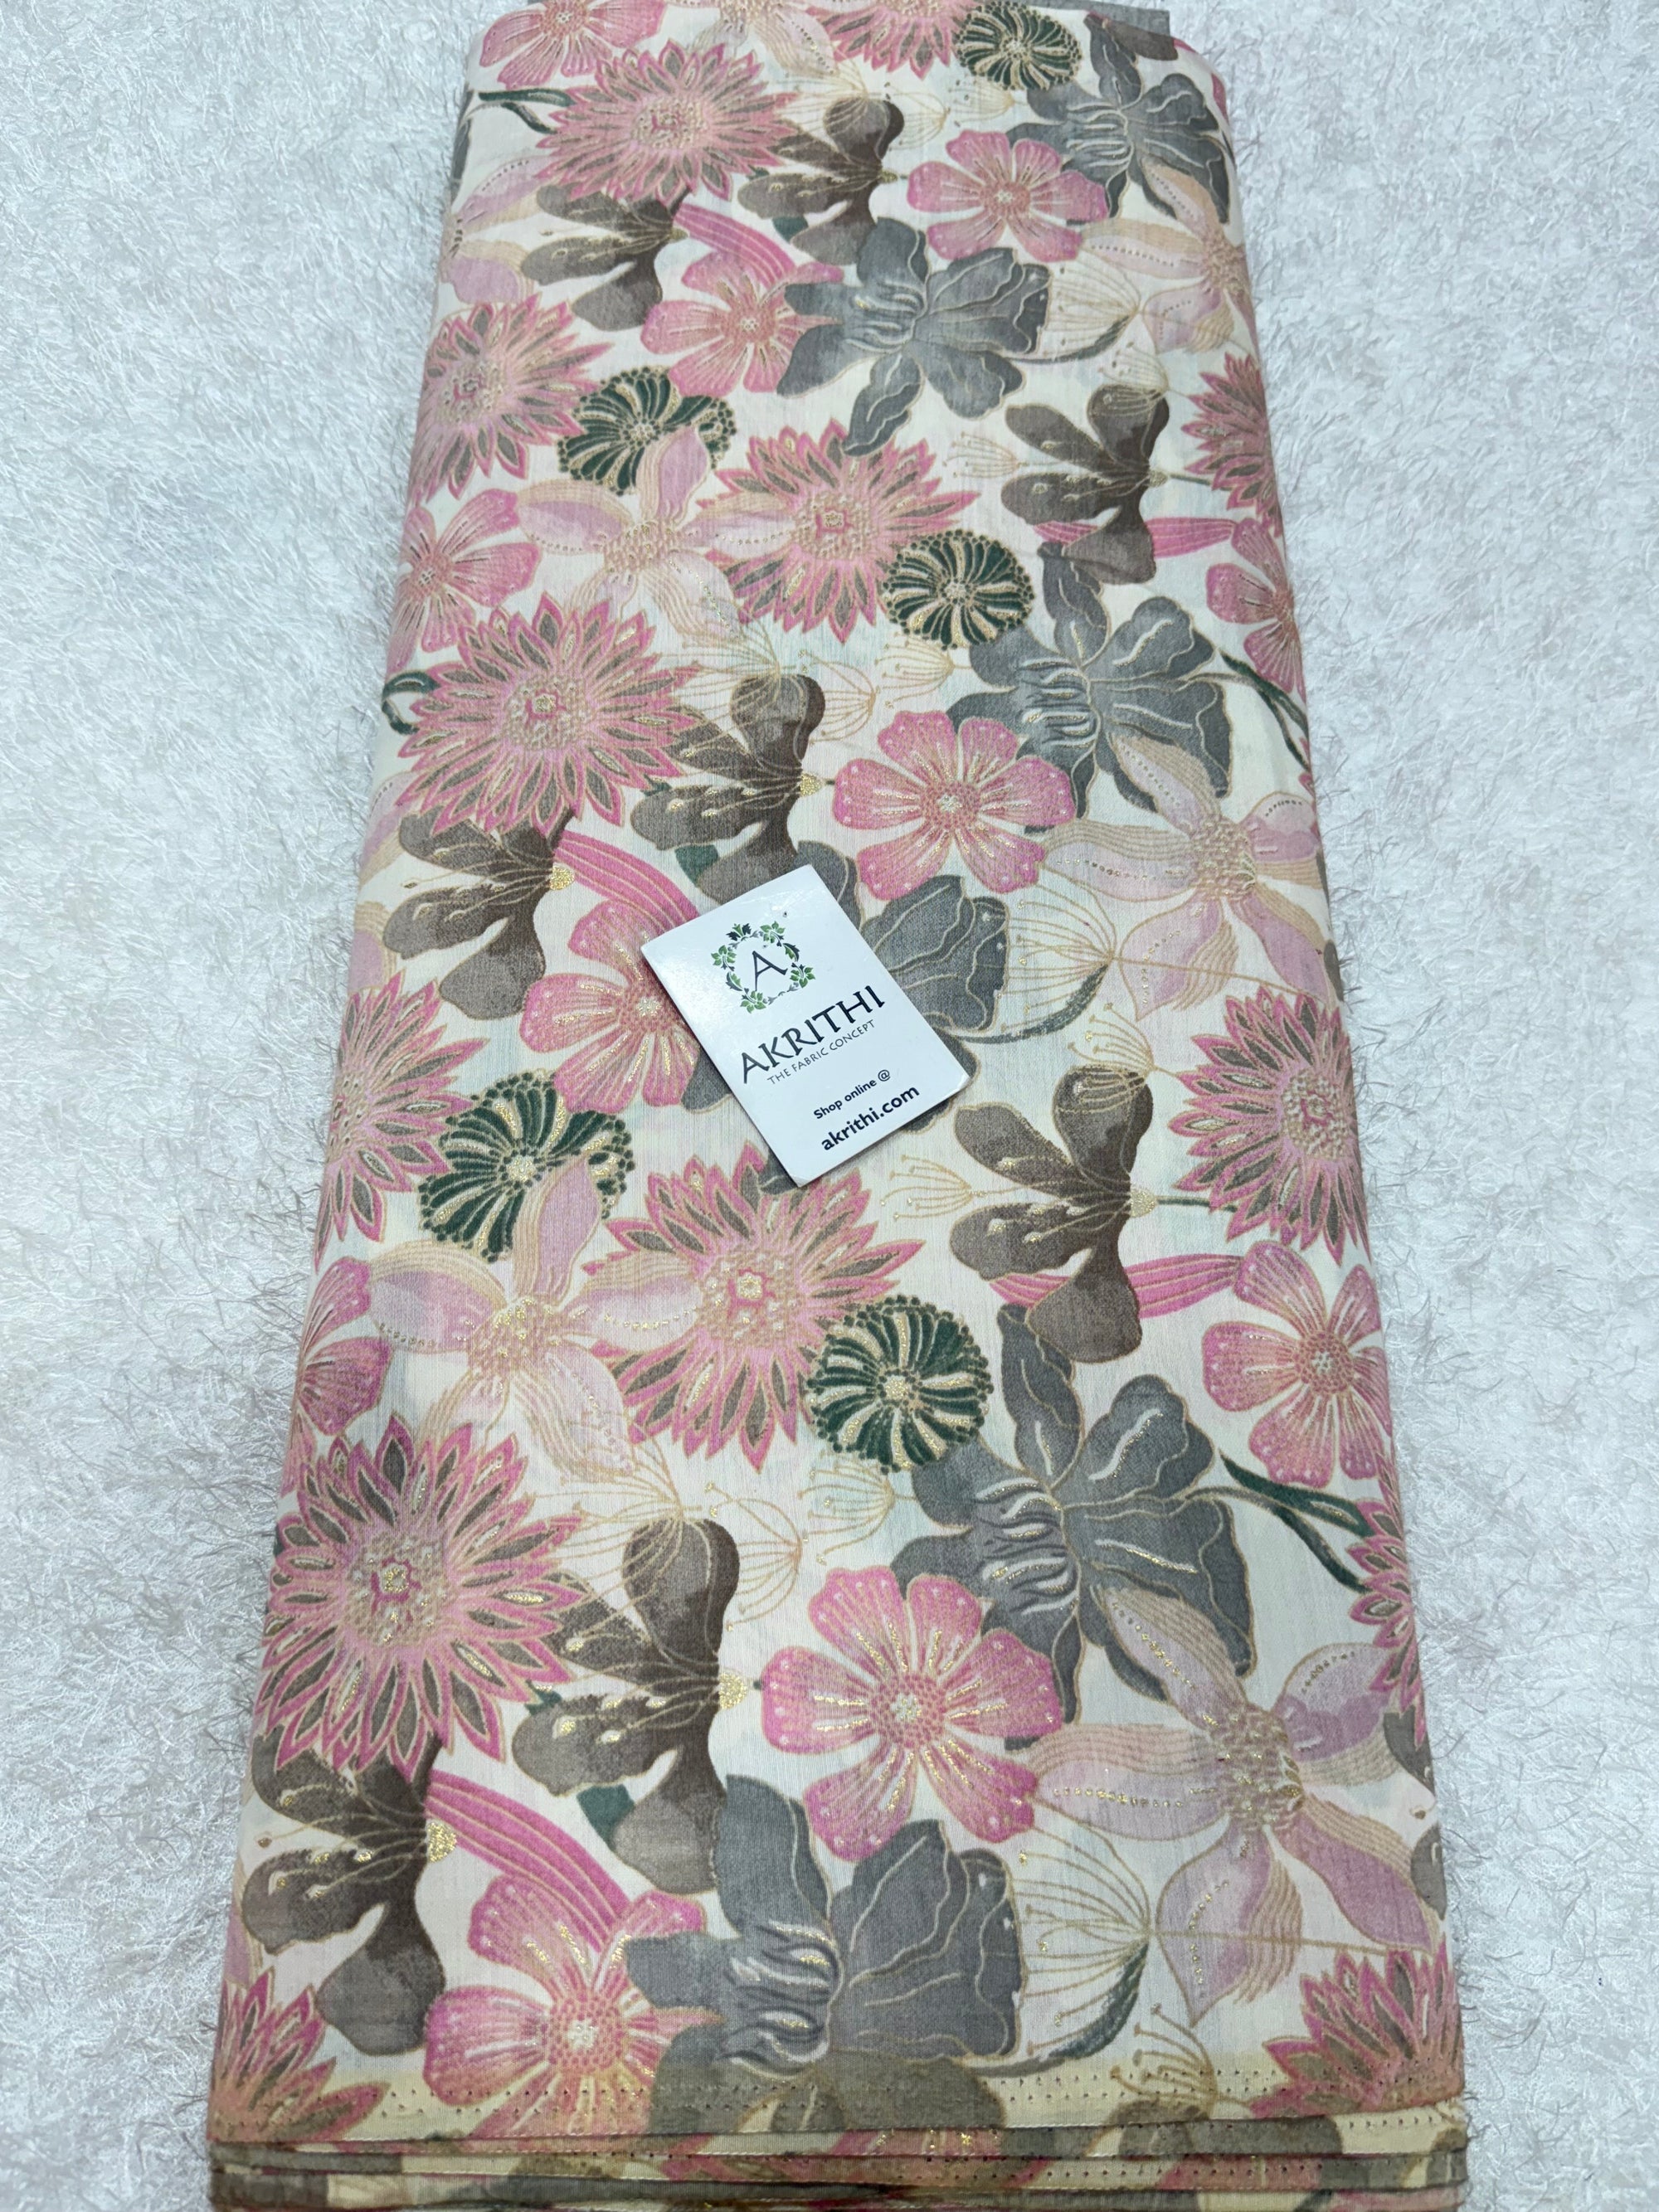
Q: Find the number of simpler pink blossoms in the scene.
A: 11